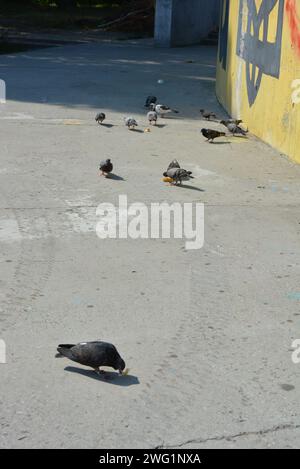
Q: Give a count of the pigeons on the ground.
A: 13